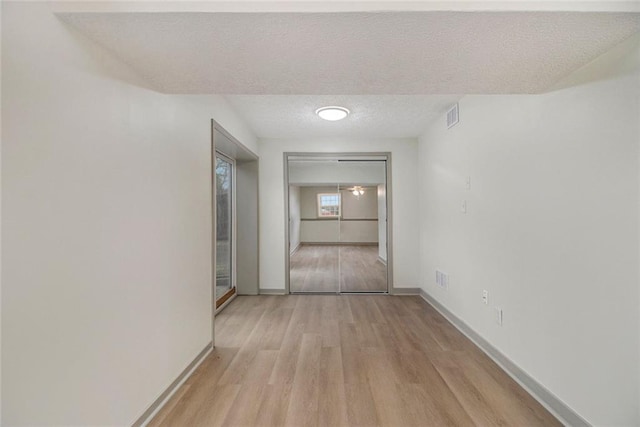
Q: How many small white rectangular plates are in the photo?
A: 4